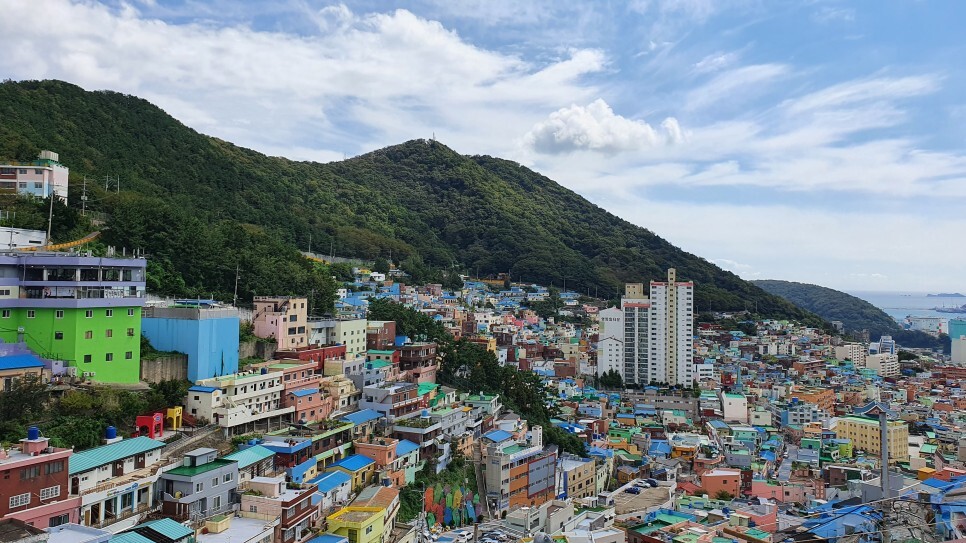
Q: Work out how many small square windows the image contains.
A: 13